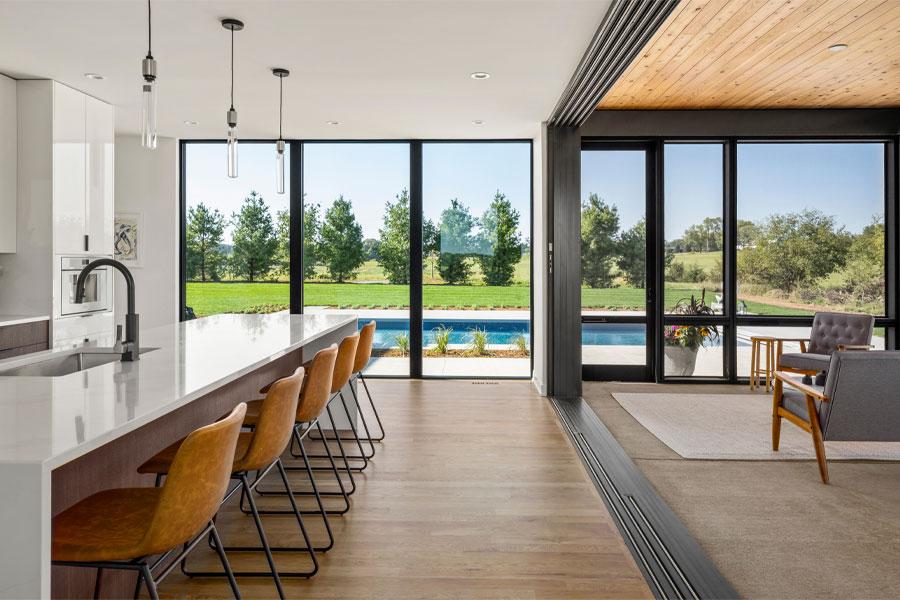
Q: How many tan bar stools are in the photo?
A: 5